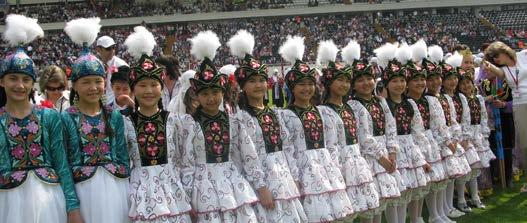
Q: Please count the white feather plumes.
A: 13